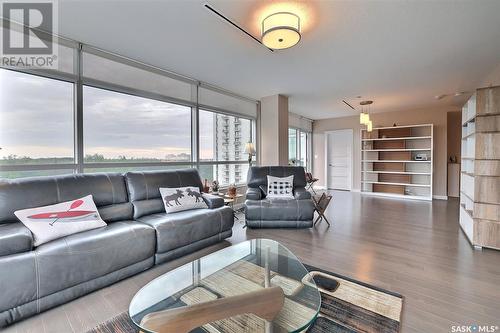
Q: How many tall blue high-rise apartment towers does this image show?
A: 0